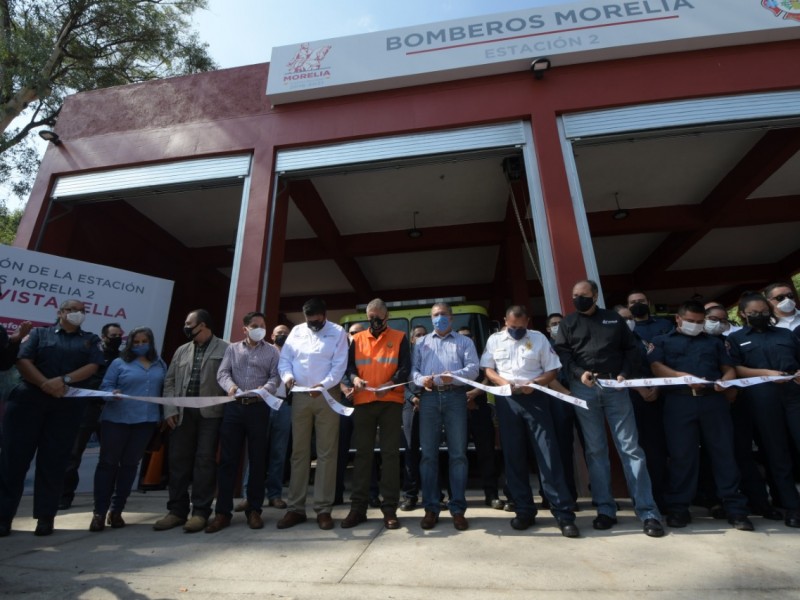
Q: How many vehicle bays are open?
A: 3